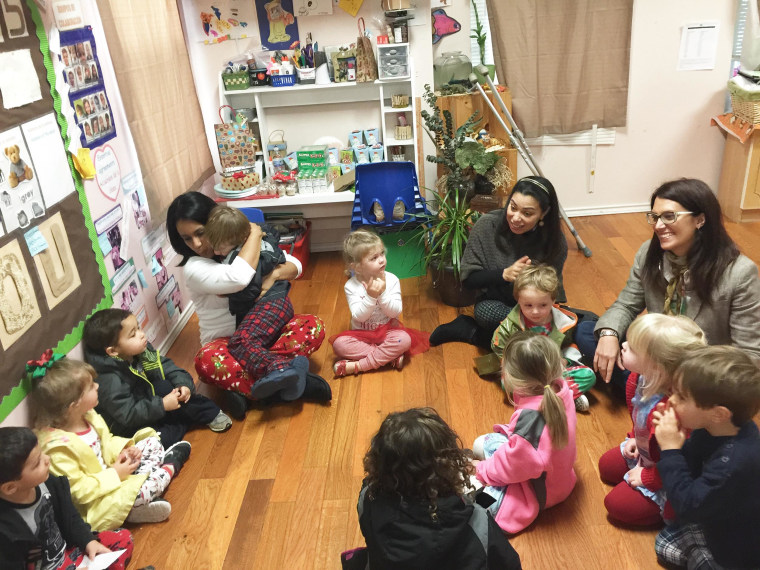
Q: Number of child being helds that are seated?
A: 1